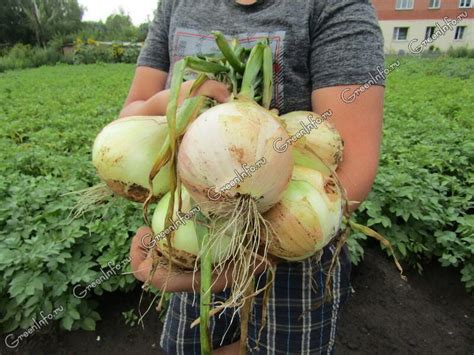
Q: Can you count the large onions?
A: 5